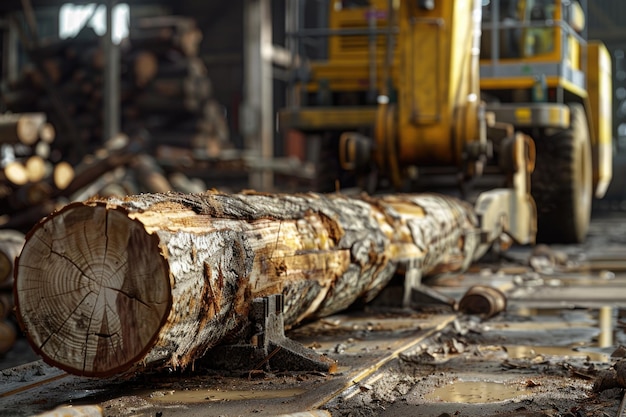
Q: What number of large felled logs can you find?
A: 1